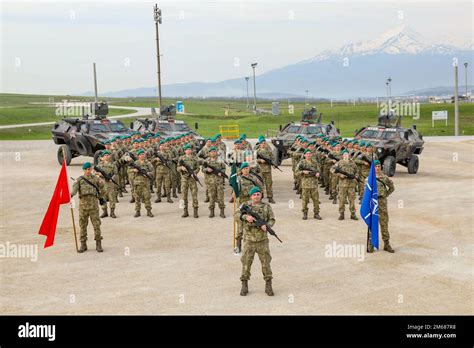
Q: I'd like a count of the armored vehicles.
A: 4